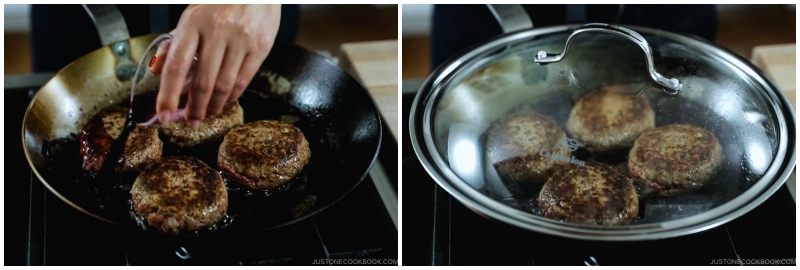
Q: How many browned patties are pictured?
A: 8